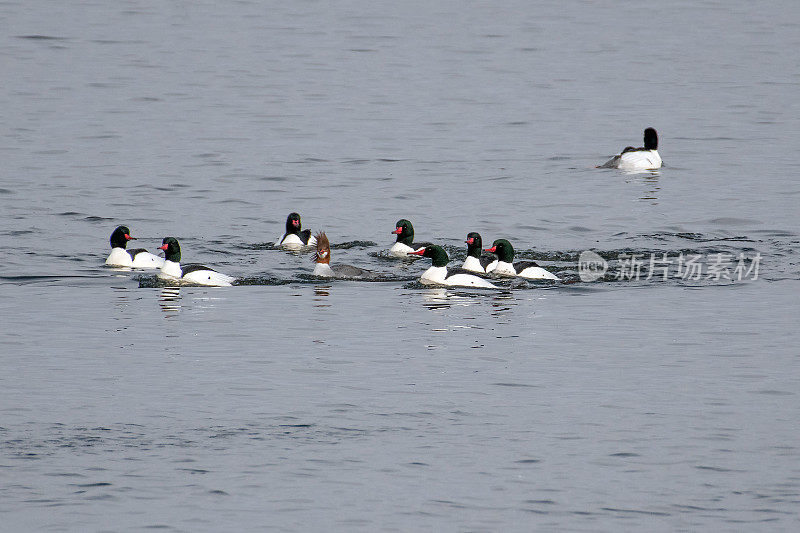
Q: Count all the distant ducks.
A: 1